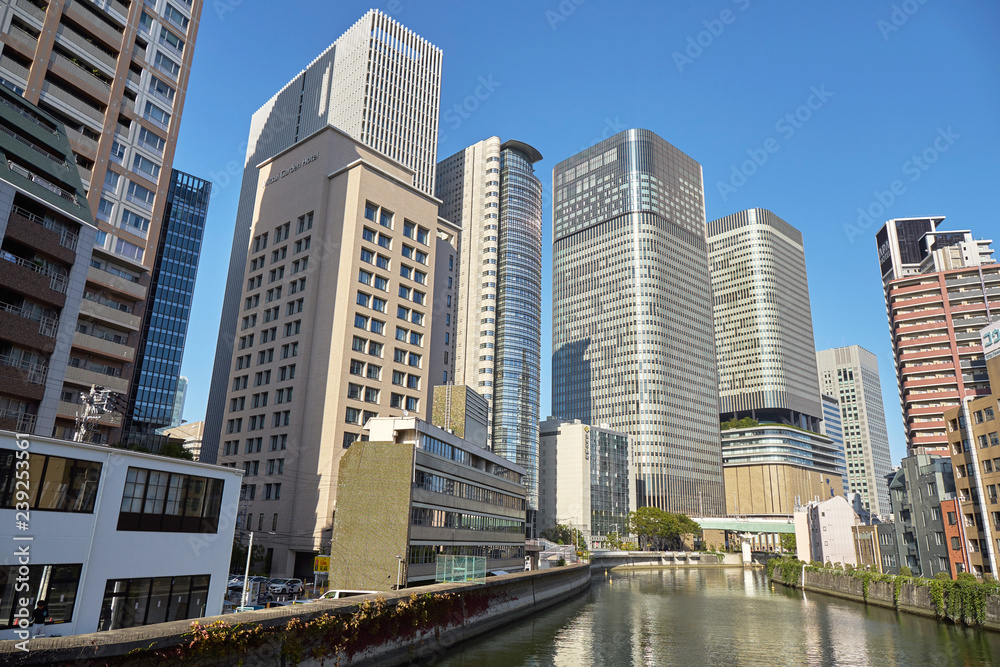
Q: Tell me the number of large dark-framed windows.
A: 4